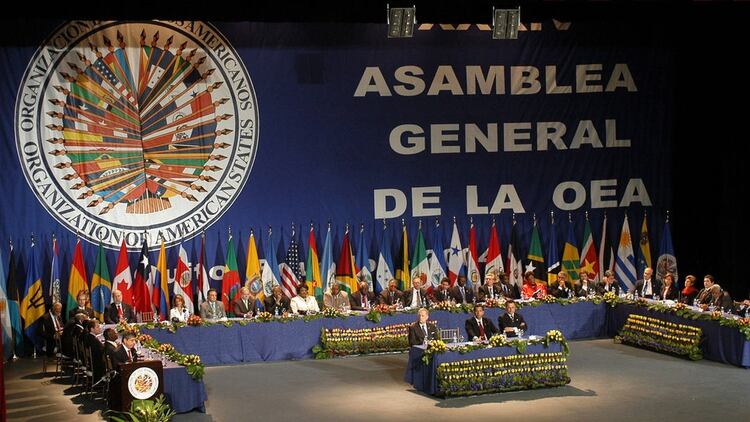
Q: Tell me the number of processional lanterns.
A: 0